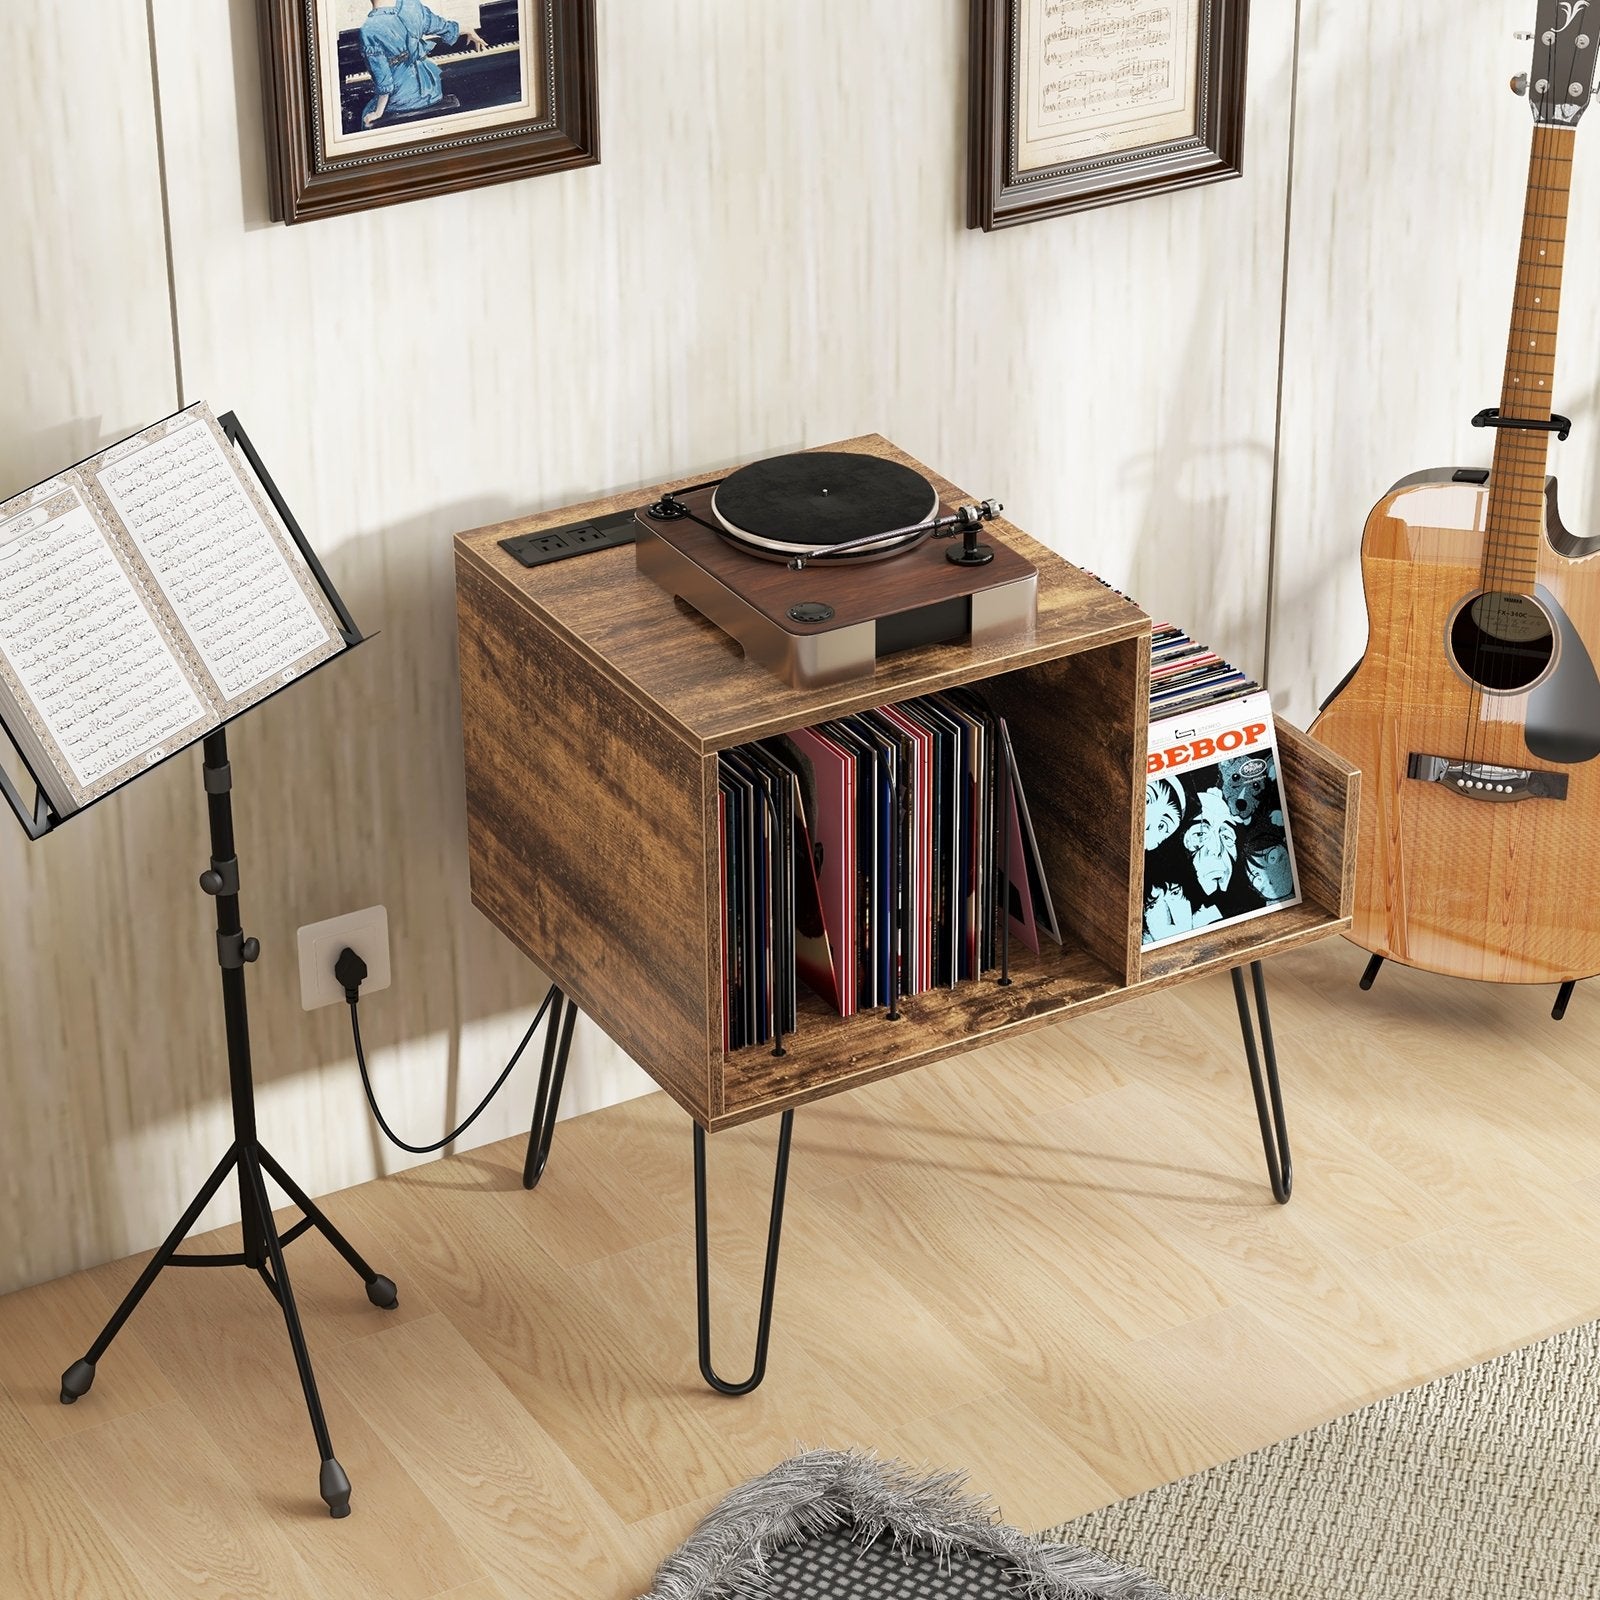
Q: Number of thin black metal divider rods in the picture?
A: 3